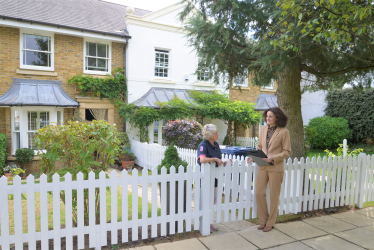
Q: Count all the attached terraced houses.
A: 3